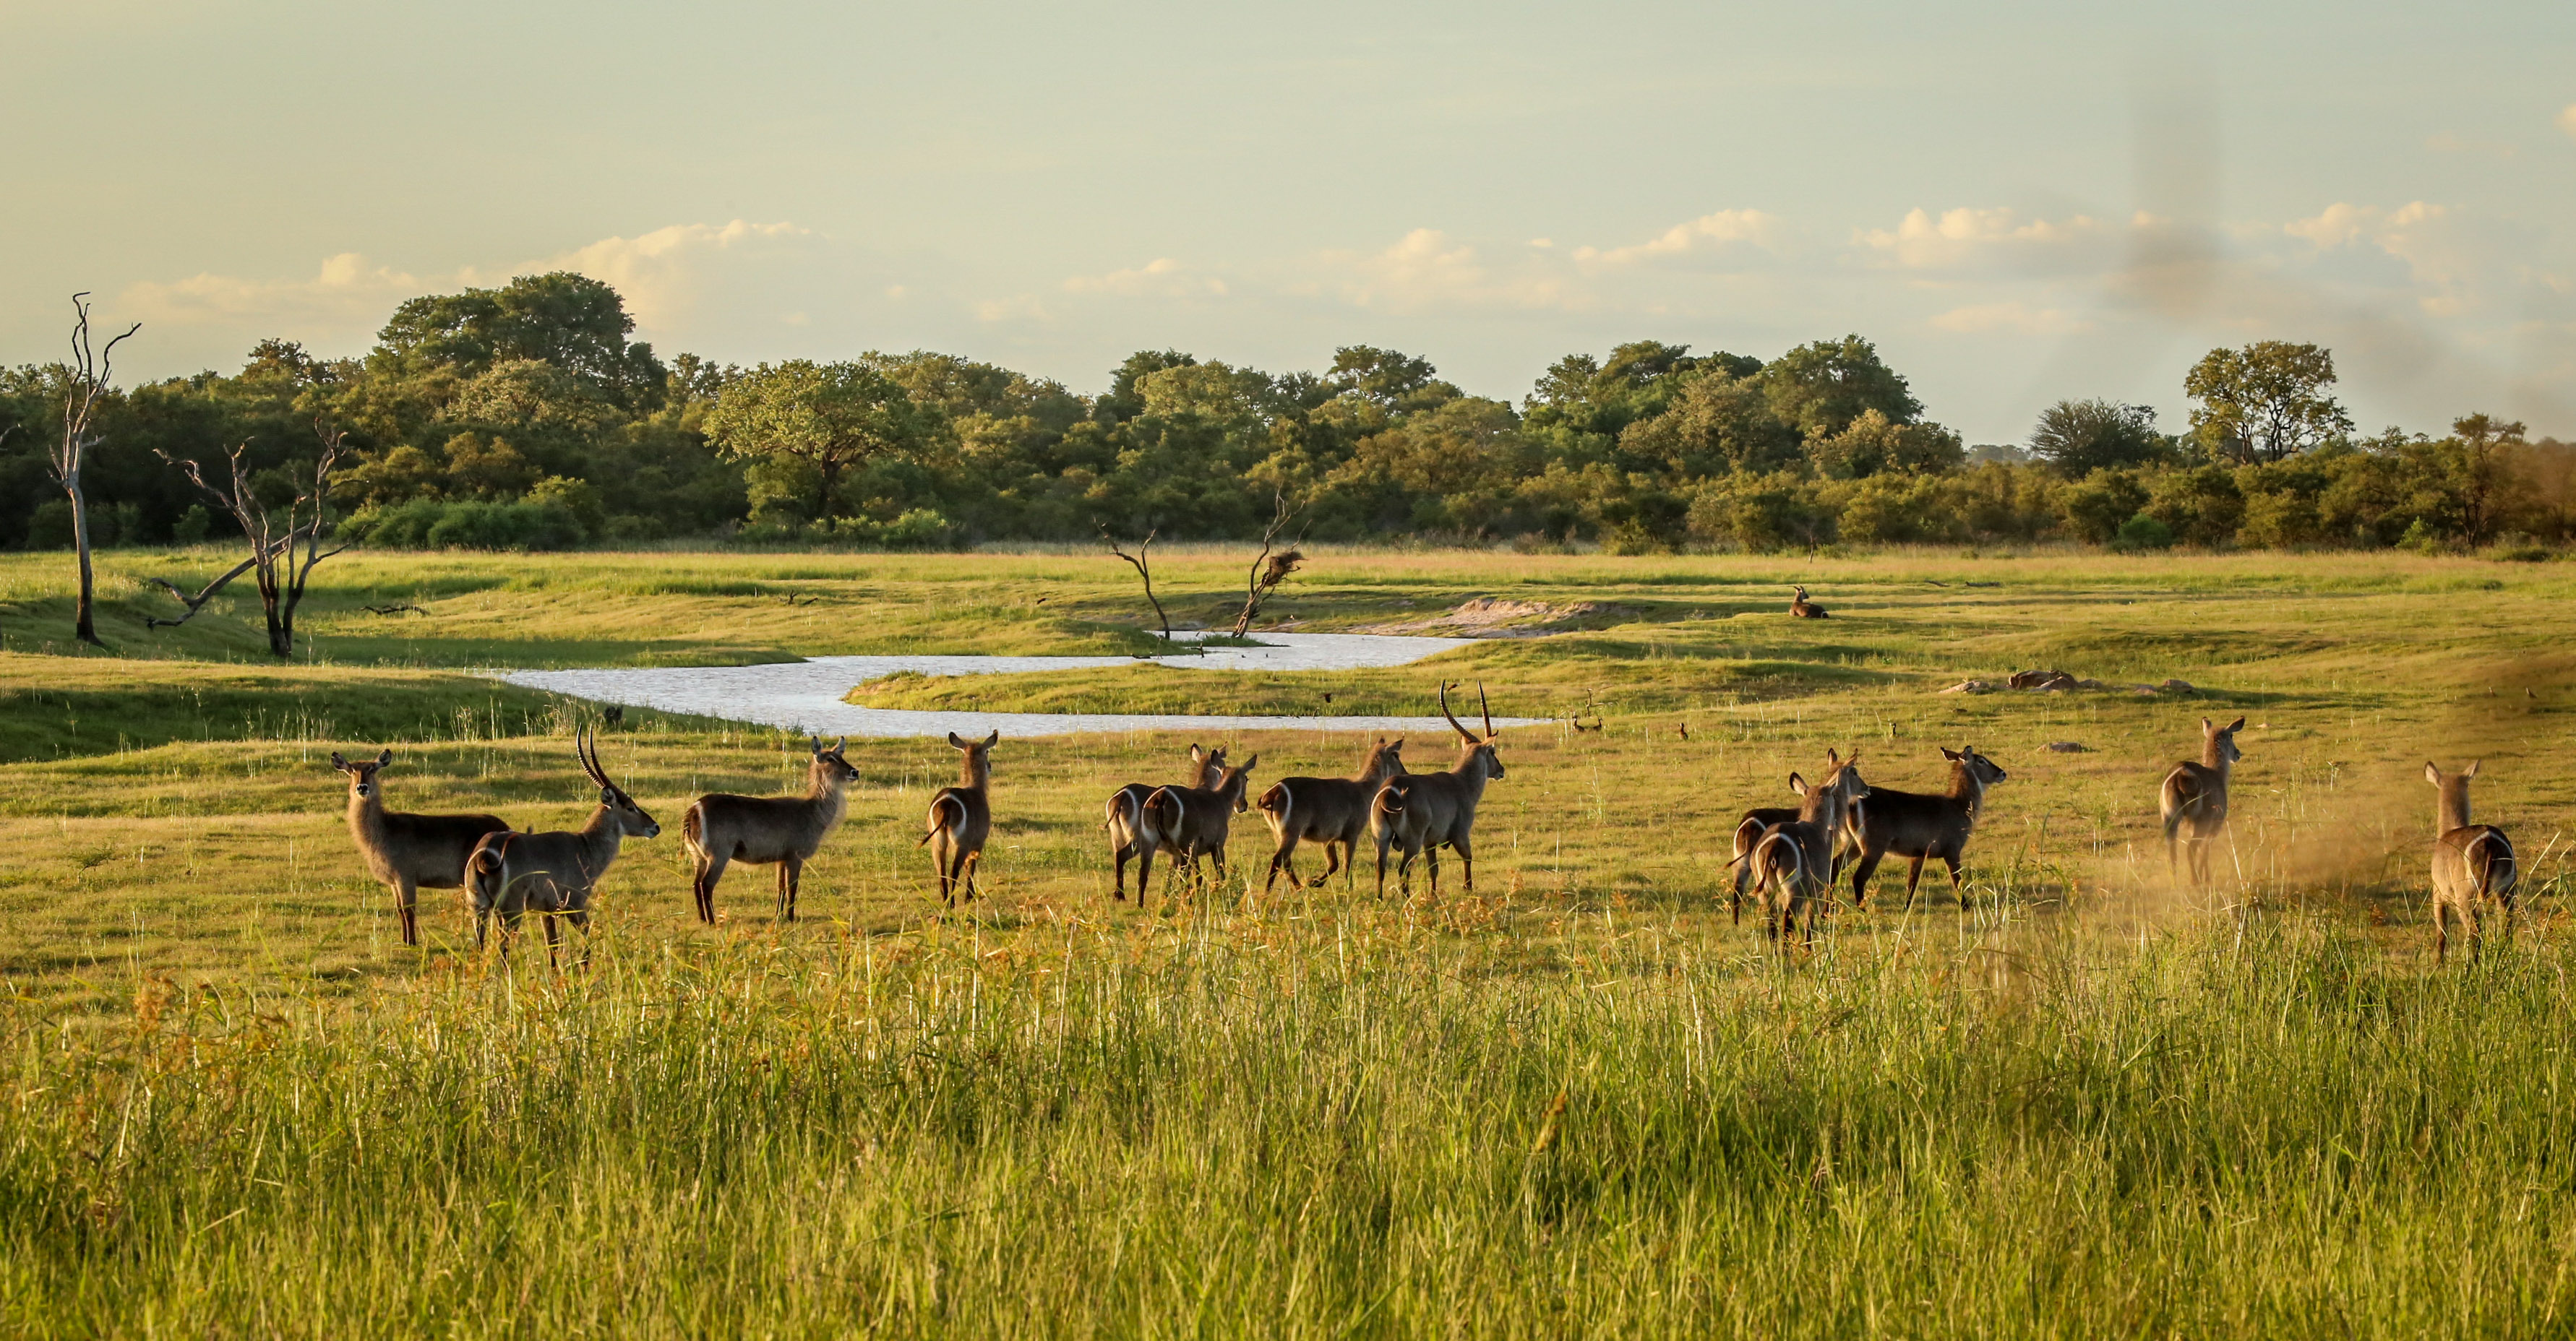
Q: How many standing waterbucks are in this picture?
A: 13